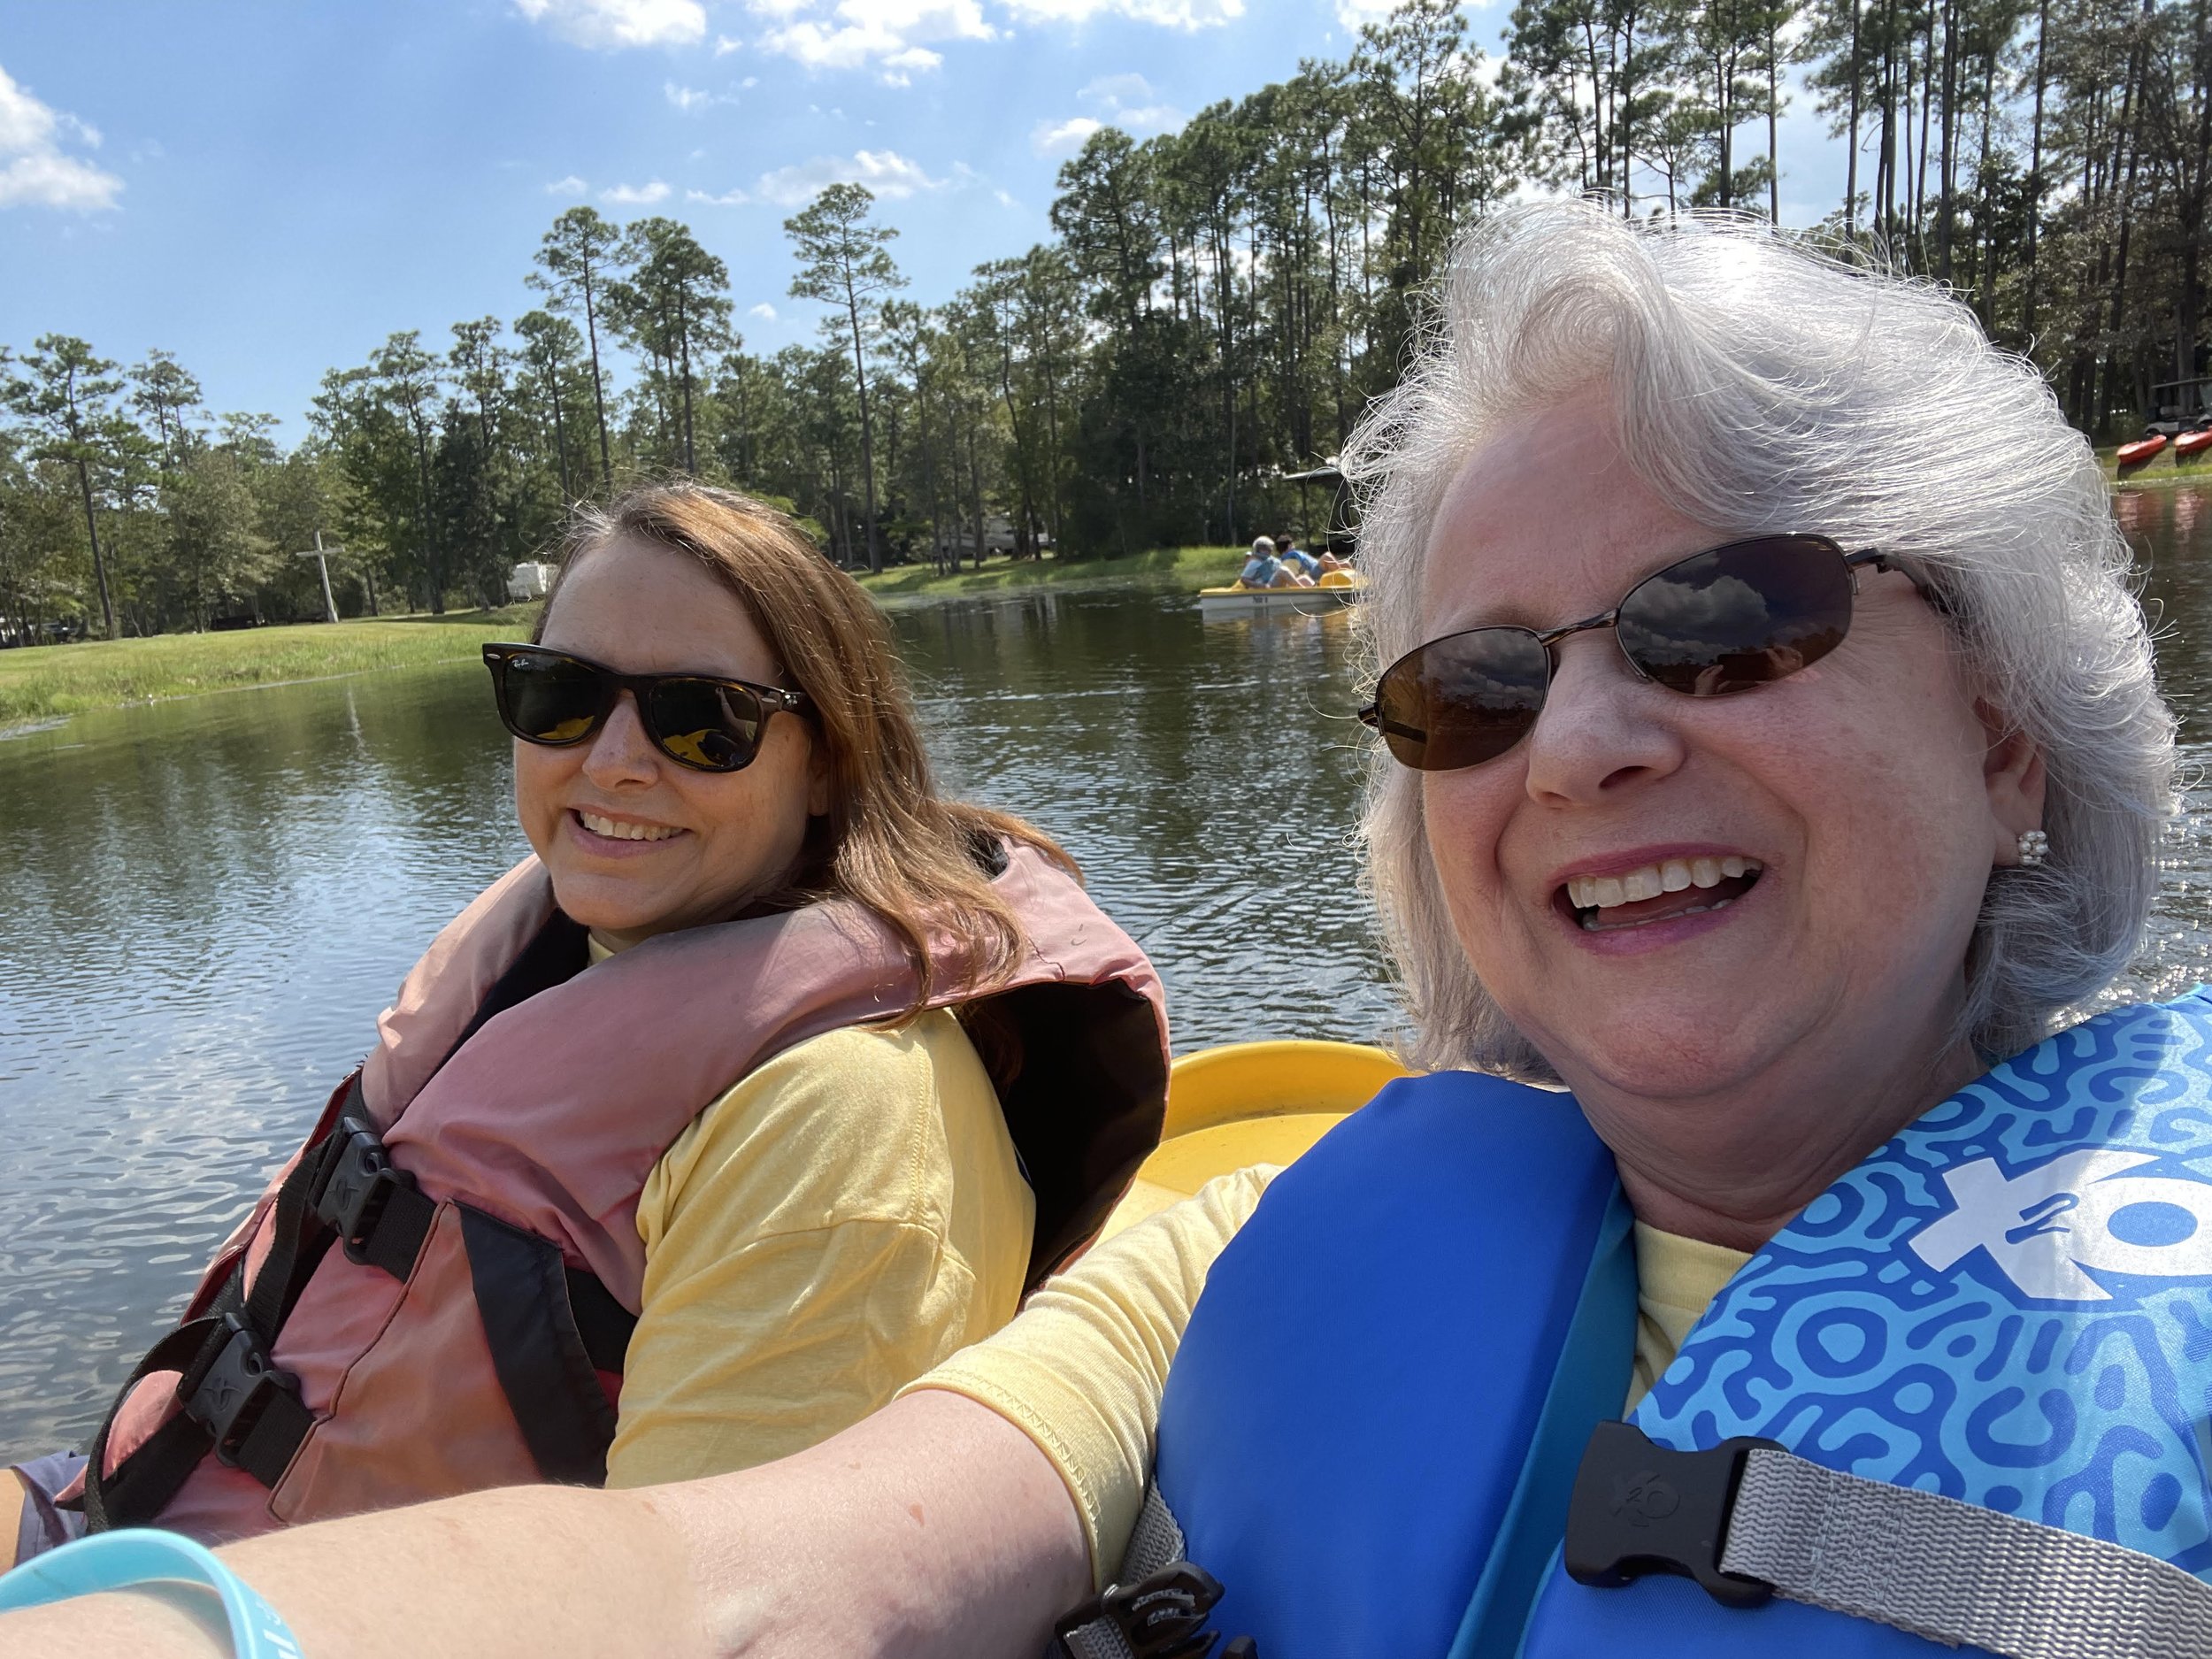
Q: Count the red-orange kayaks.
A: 2